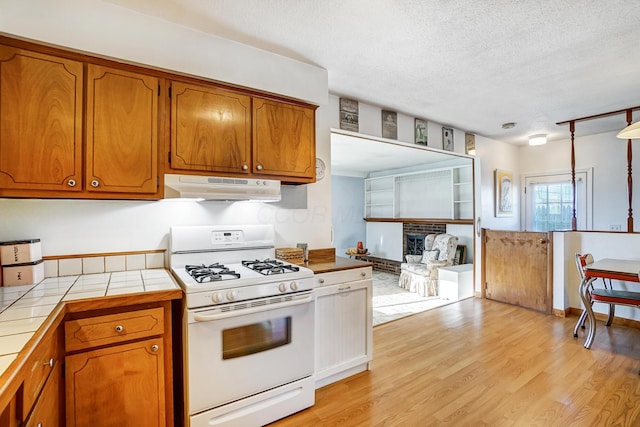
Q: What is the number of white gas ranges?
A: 1